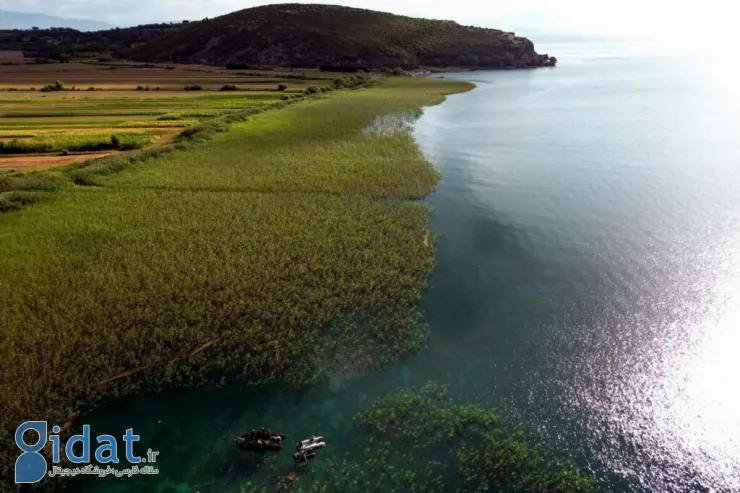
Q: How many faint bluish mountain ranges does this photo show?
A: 1